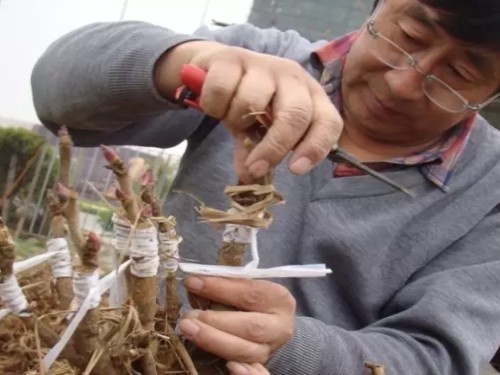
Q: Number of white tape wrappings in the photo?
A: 7